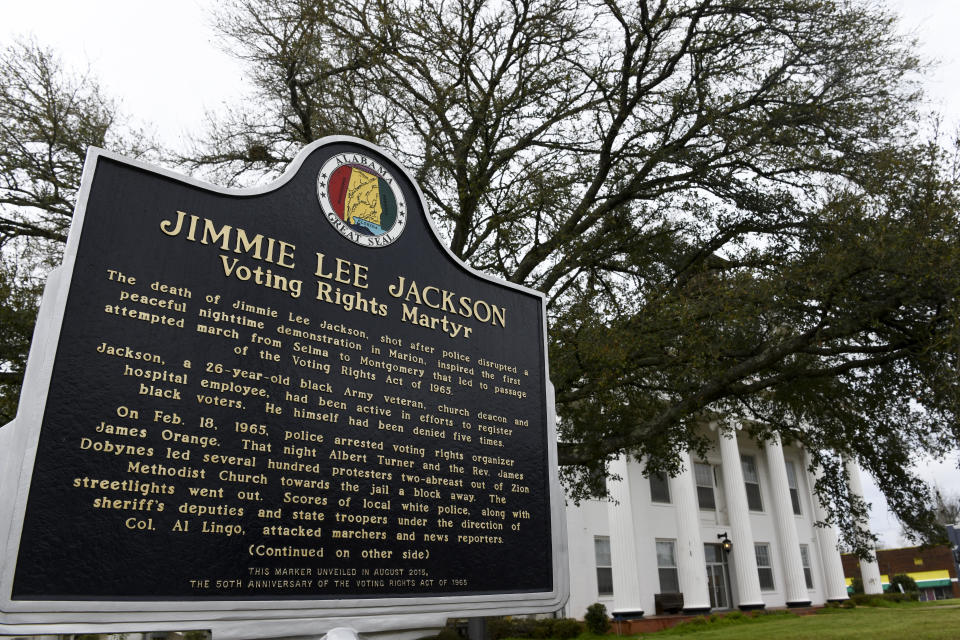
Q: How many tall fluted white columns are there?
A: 6